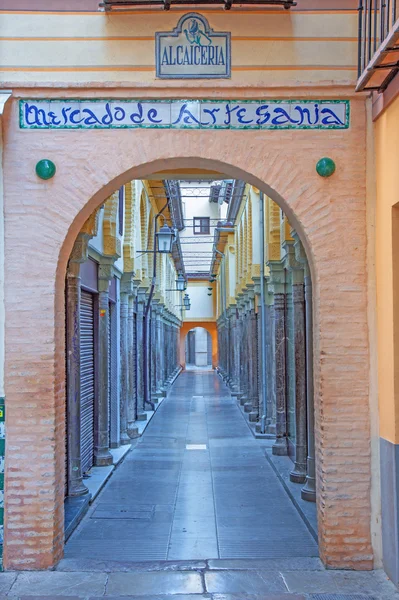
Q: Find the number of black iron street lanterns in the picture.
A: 3